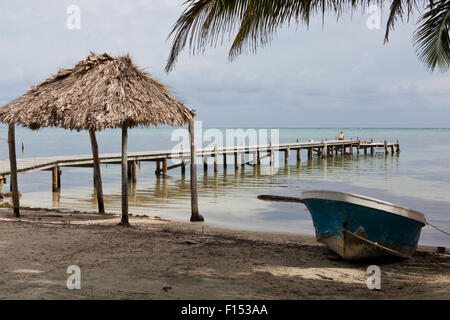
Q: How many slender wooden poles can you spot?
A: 4